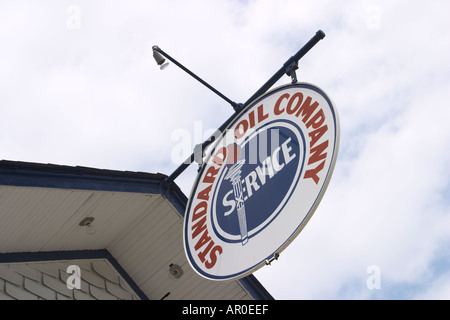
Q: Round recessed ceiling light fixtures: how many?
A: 2